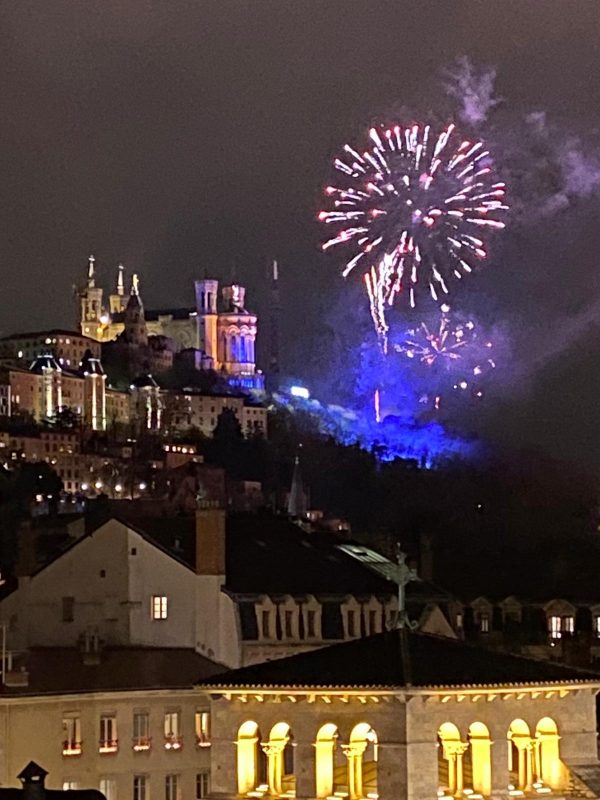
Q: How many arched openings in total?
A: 8